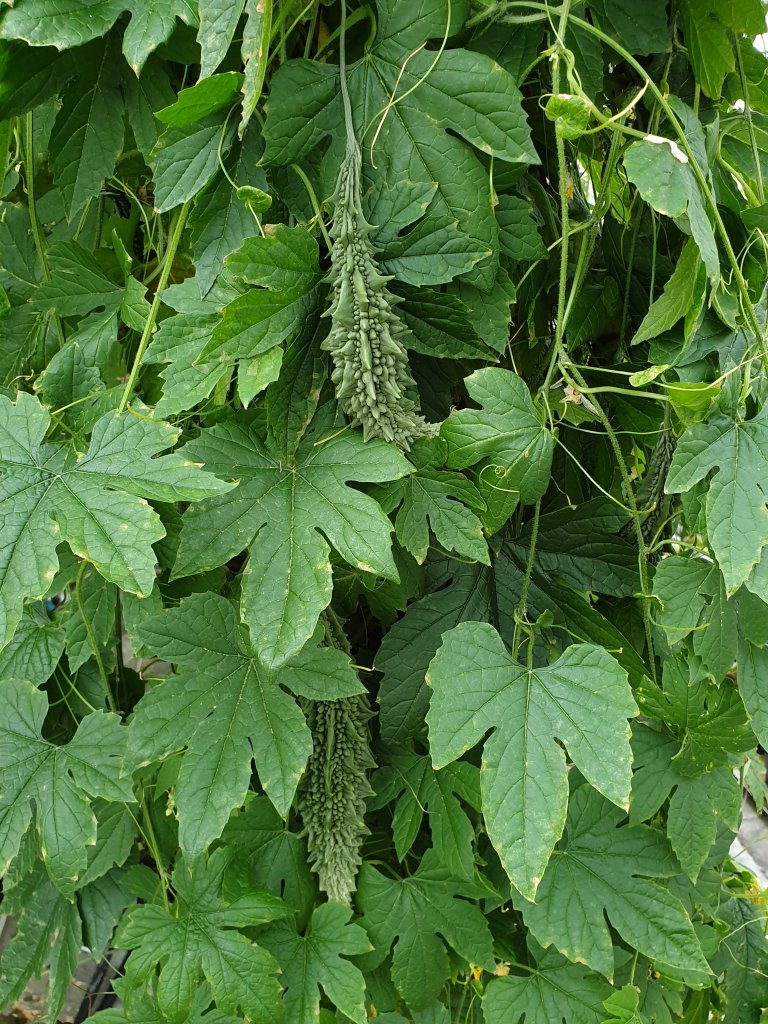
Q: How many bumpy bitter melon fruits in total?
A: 3